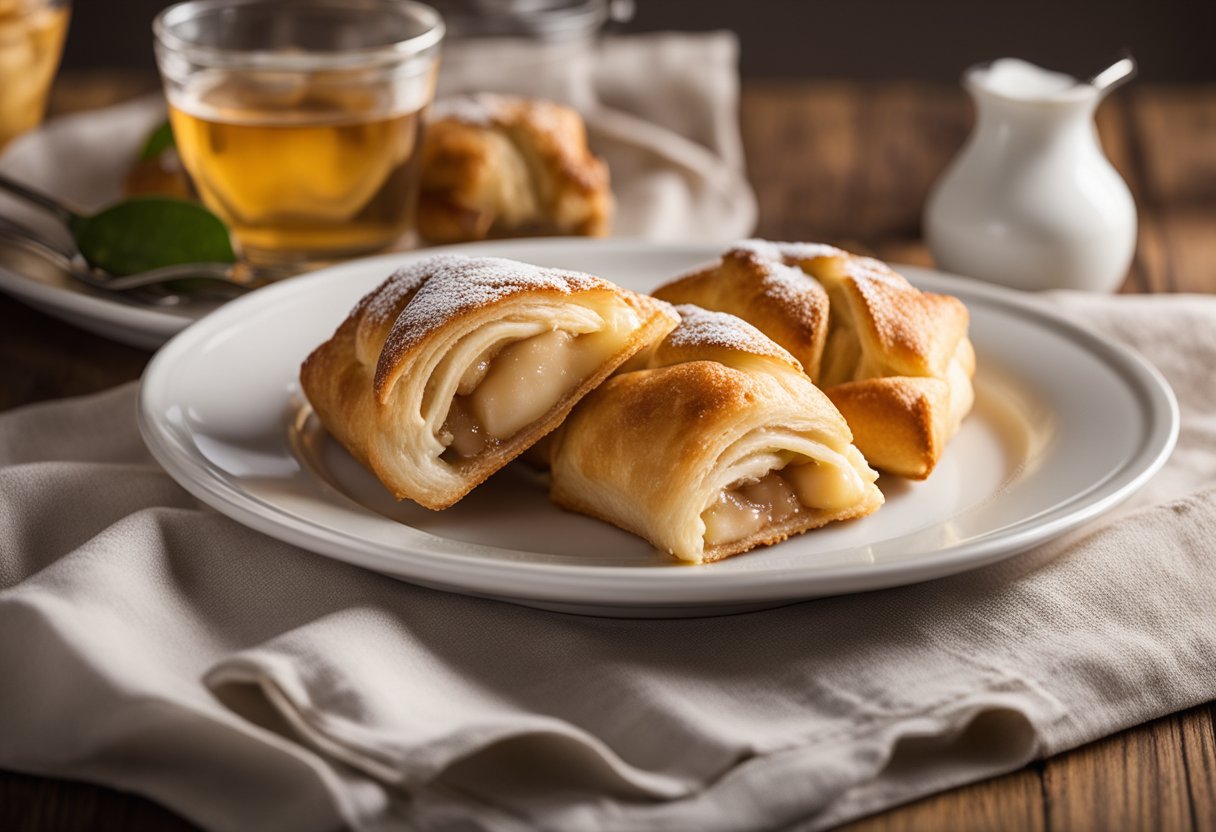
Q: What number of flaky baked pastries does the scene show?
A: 4